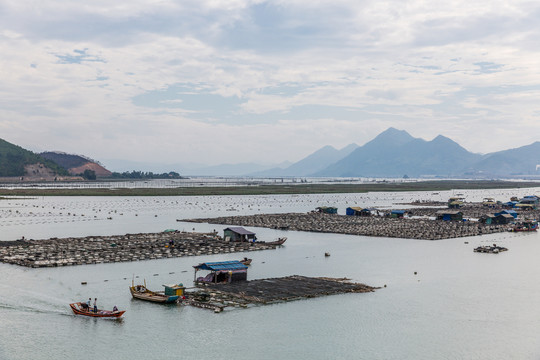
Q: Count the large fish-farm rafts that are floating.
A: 3